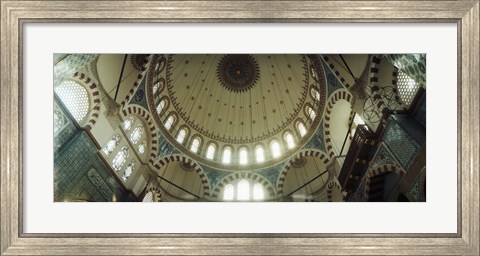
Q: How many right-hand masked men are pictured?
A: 0